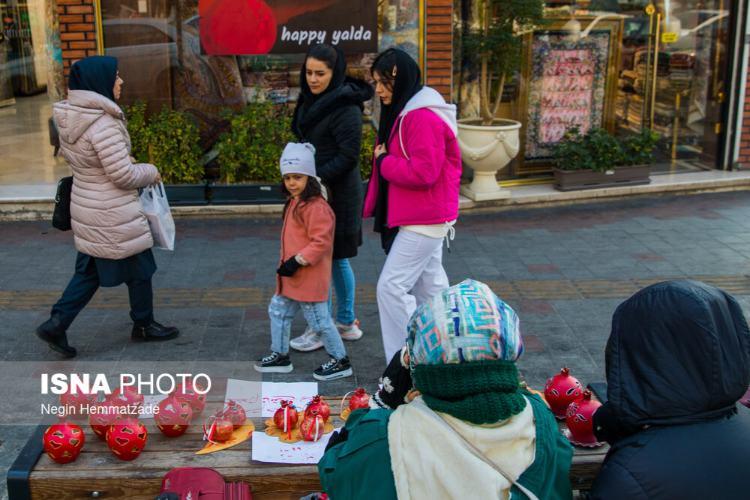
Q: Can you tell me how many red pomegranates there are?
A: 15